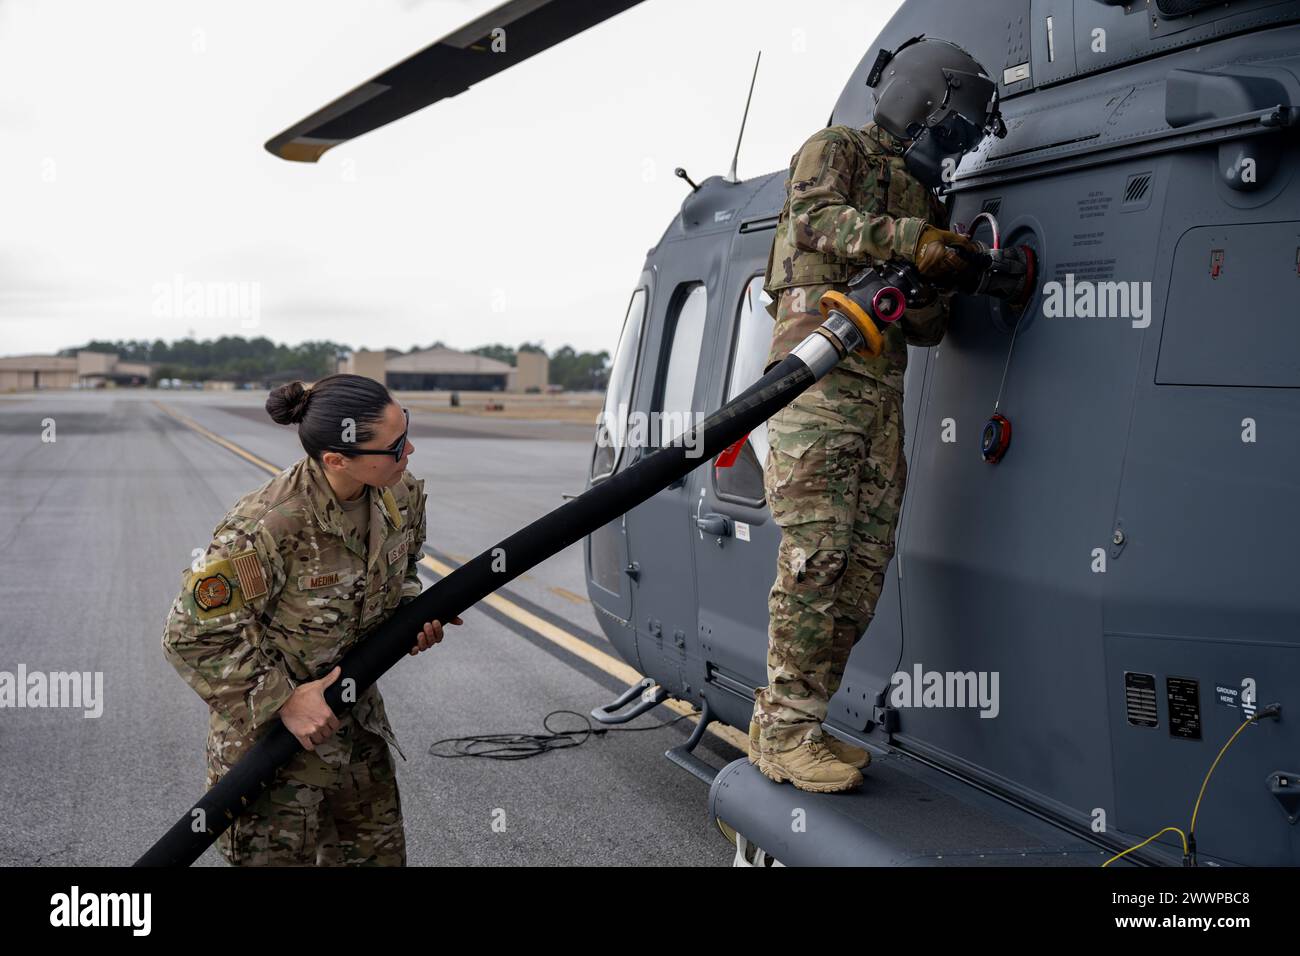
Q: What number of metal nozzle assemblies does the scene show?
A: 1